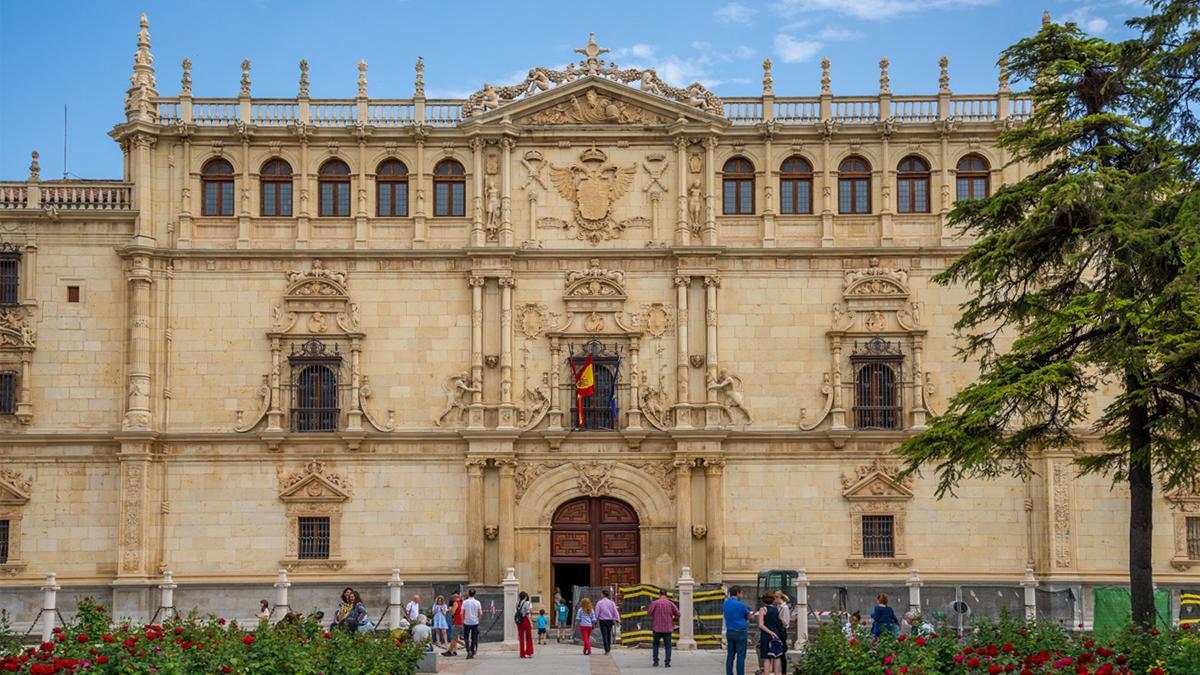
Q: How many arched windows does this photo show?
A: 13